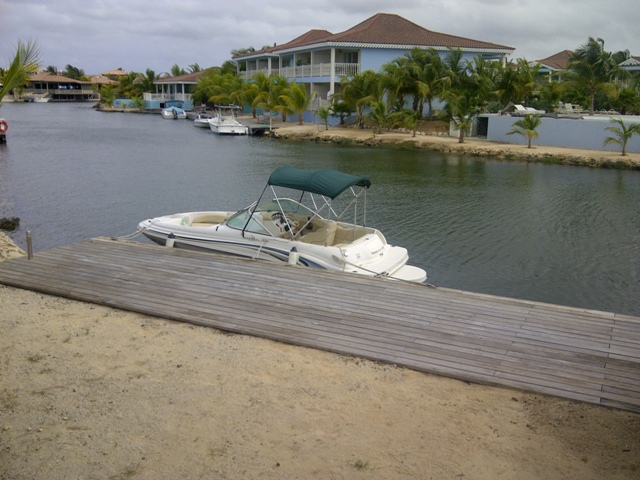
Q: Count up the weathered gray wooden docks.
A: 1